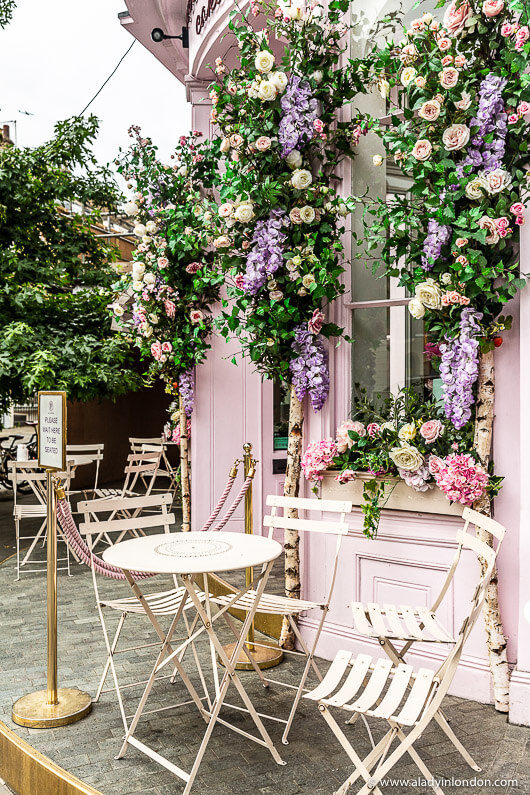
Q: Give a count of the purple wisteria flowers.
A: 7